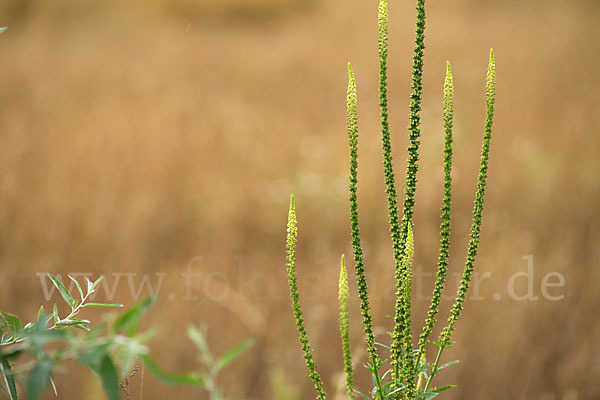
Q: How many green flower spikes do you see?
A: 8